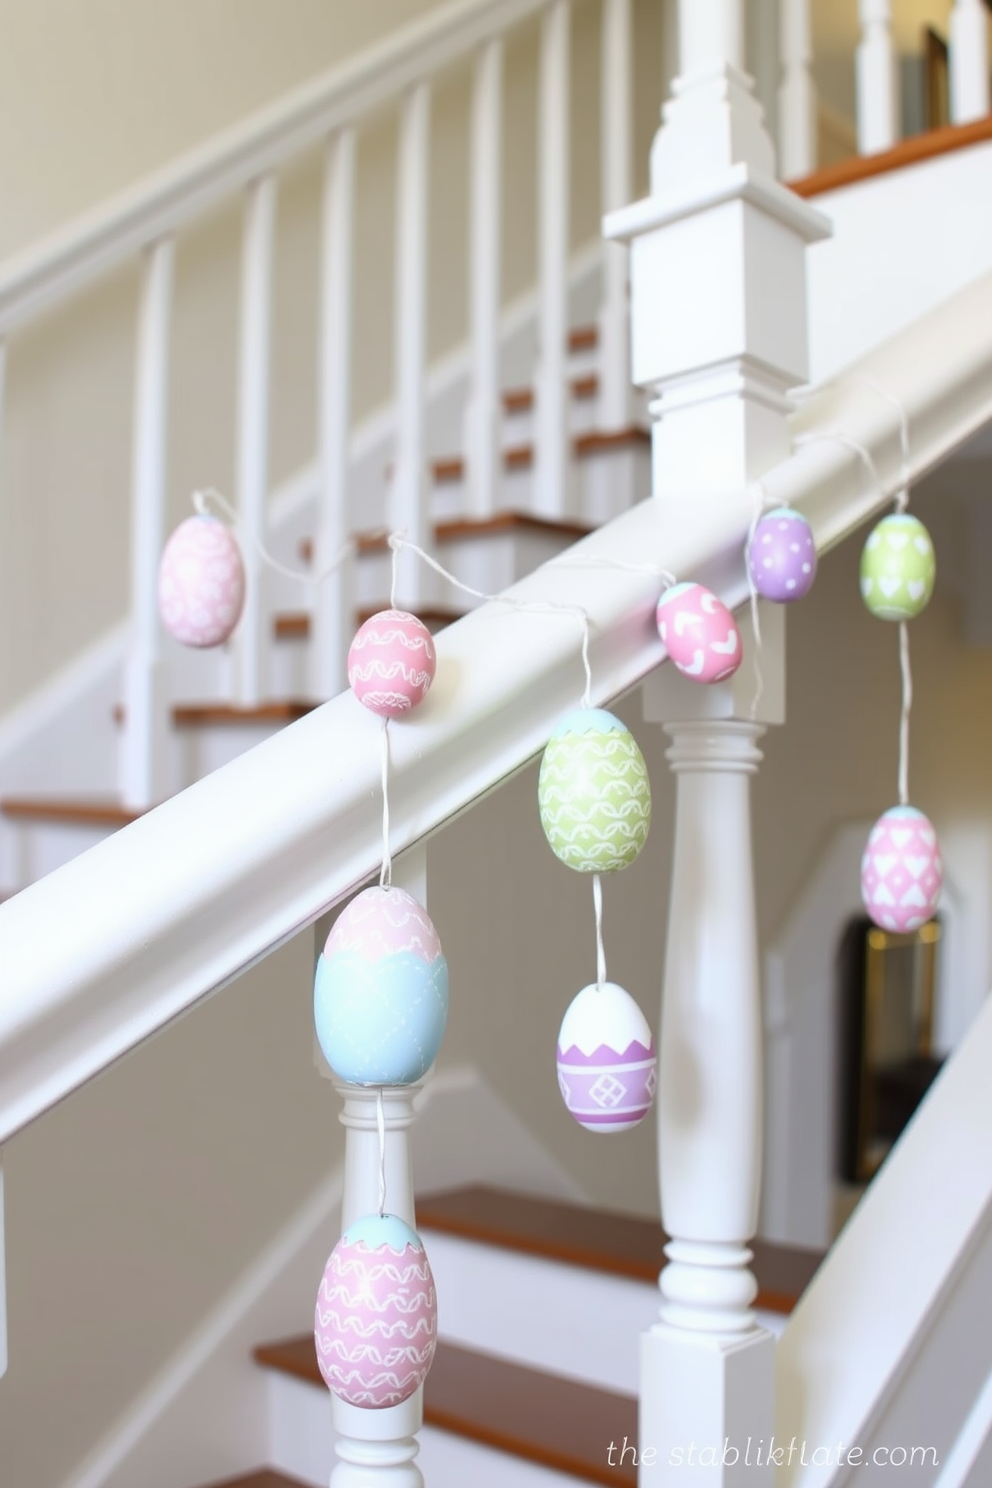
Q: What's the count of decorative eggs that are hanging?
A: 10